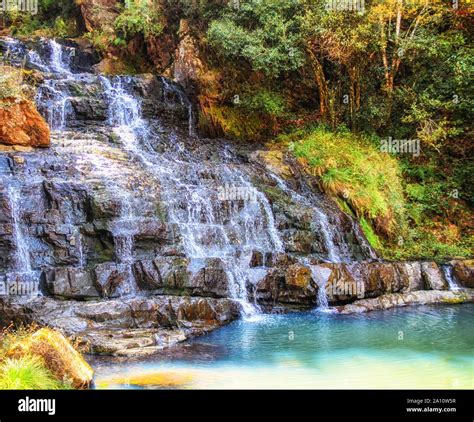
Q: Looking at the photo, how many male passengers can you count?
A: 0